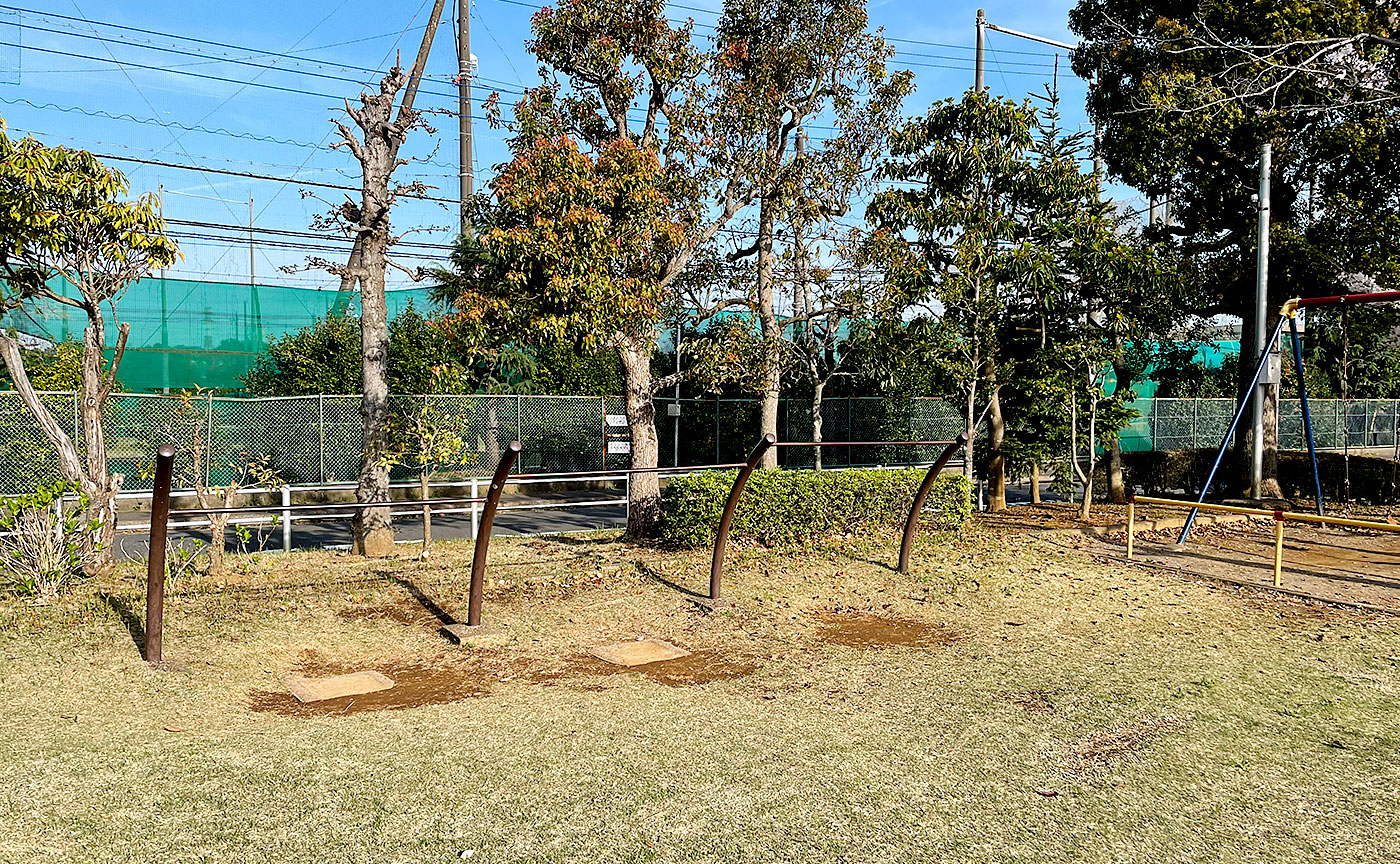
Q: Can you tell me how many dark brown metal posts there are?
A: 4